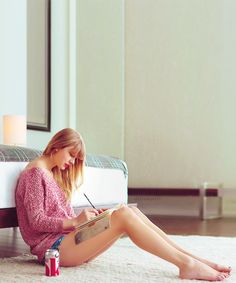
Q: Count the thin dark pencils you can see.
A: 1